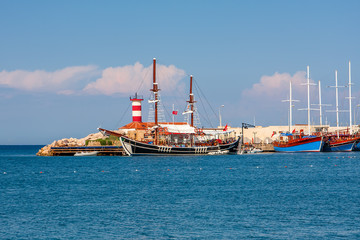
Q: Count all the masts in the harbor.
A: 7